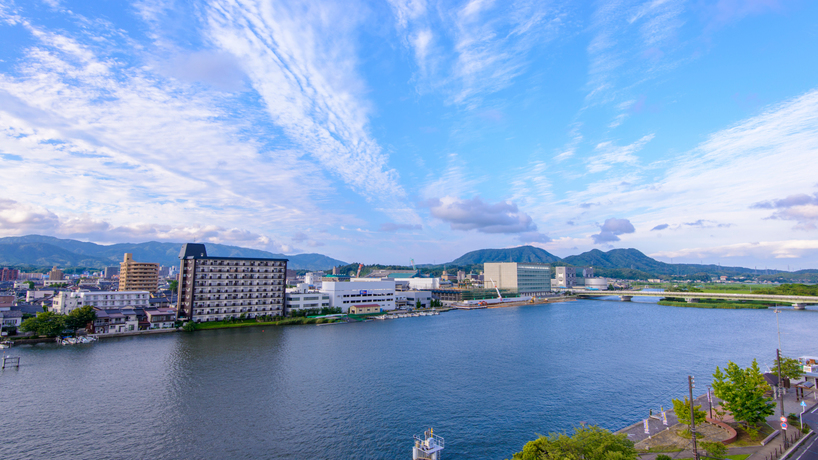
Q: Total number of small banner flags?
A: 3